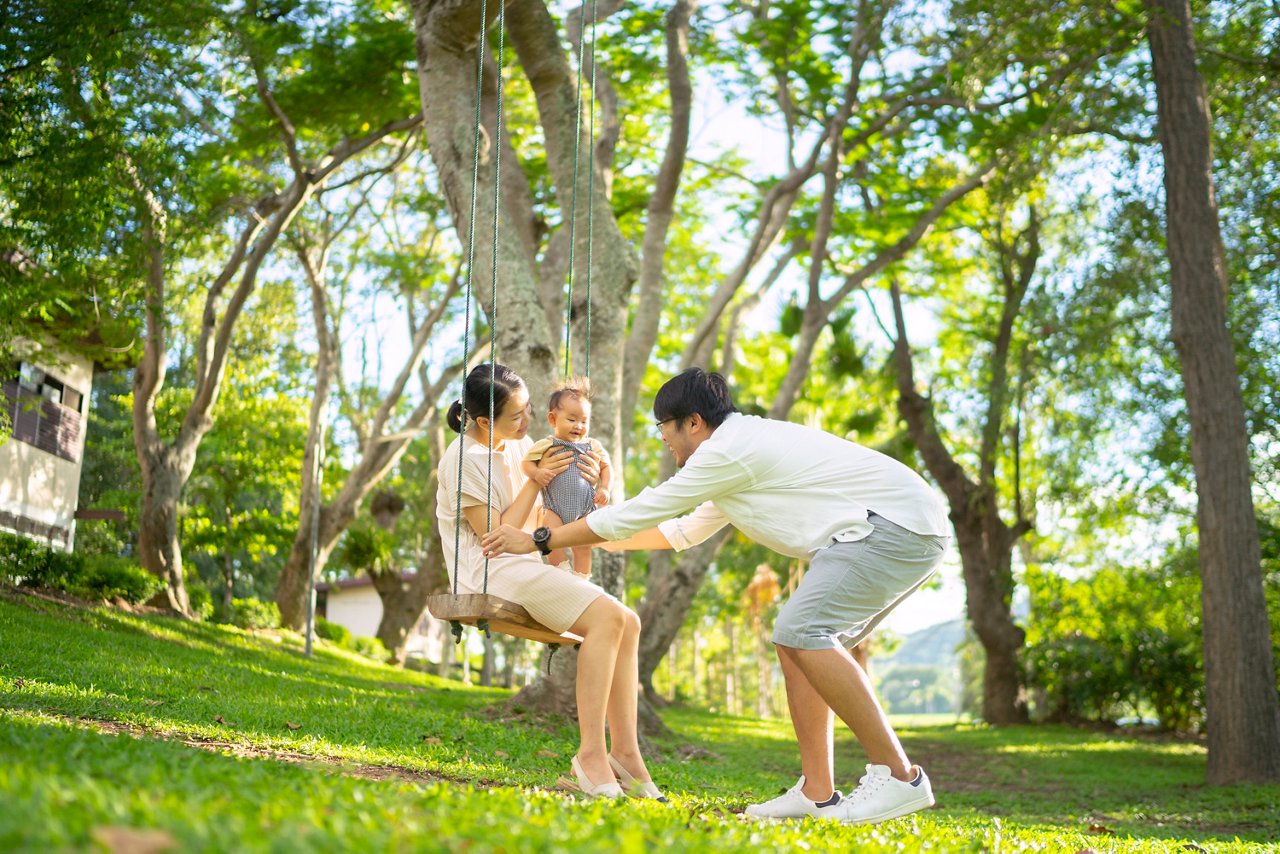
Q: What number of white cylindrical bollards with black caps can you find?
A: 0